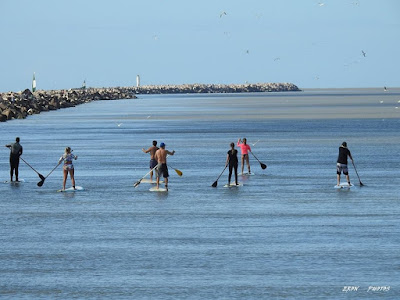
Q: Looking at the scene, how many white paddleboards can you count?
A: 7